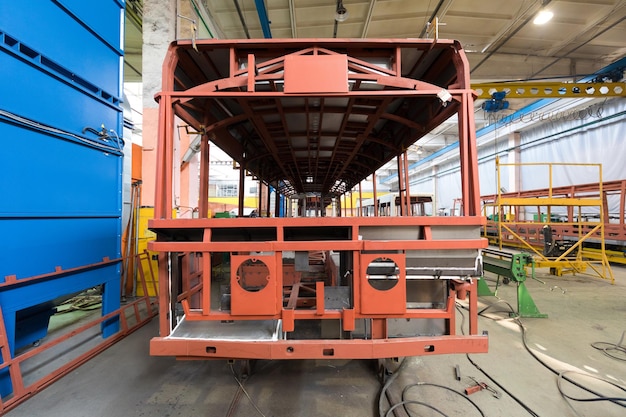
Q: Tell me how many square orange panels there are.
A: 3